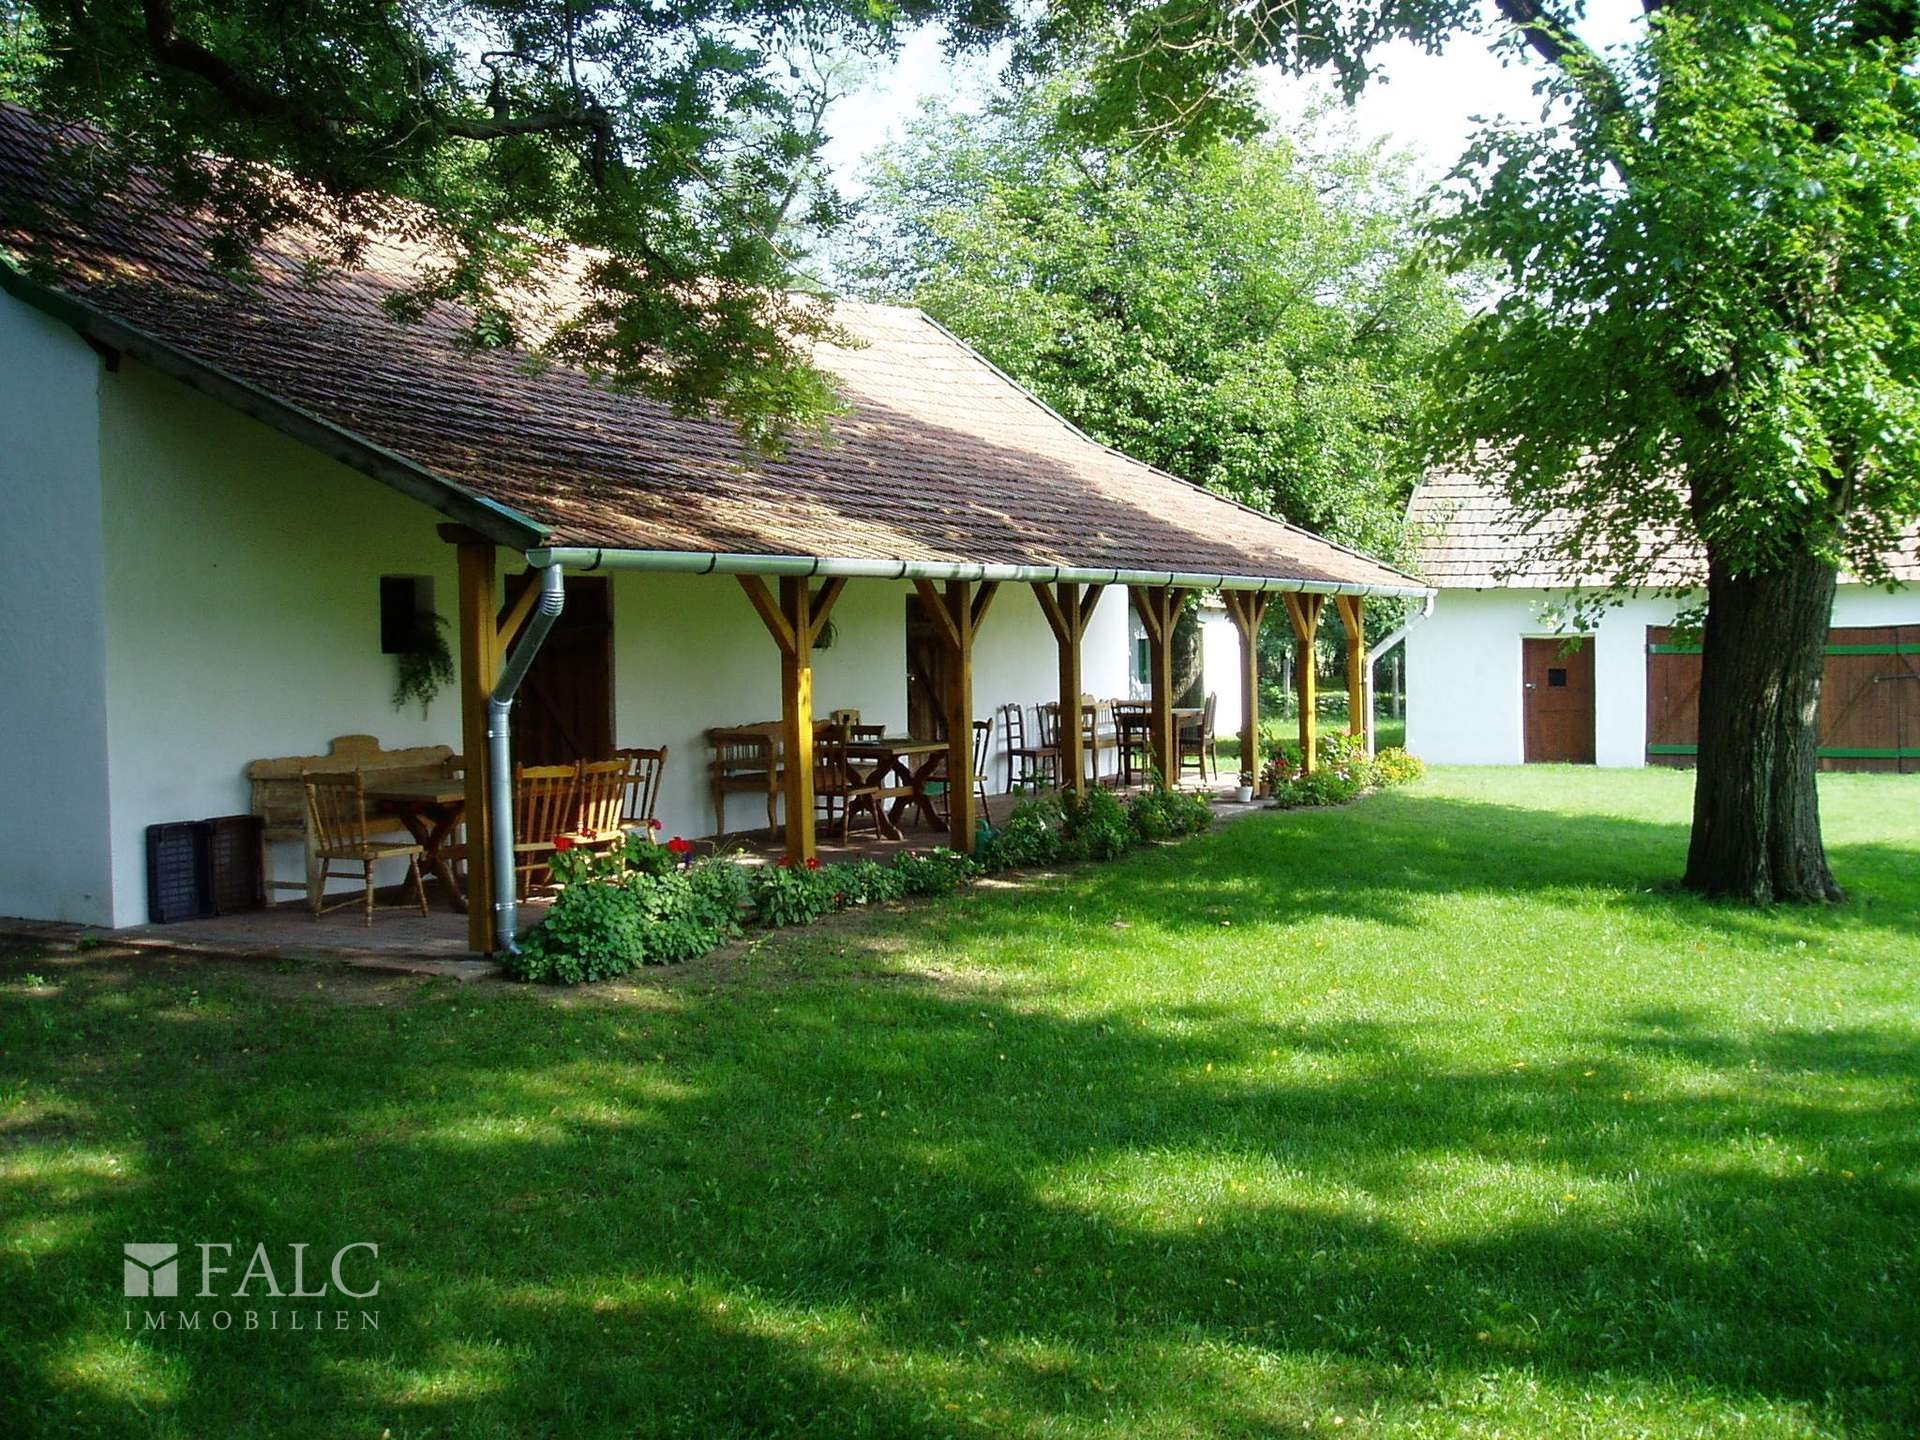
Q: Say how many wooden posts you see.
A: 8